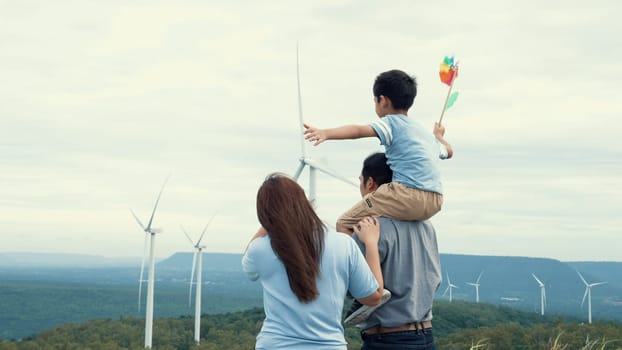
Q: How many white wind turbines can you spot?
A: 7